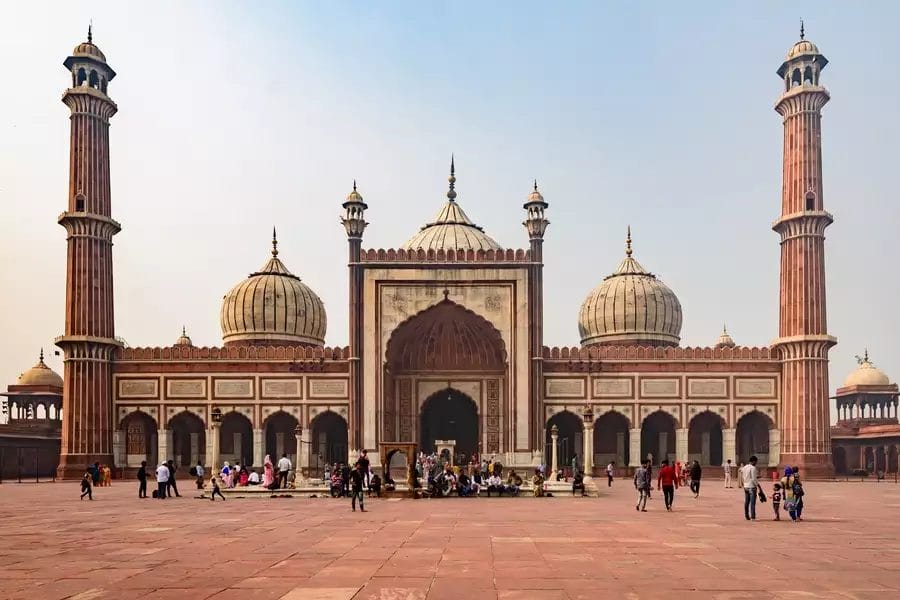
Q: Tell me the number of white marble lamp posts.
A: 4